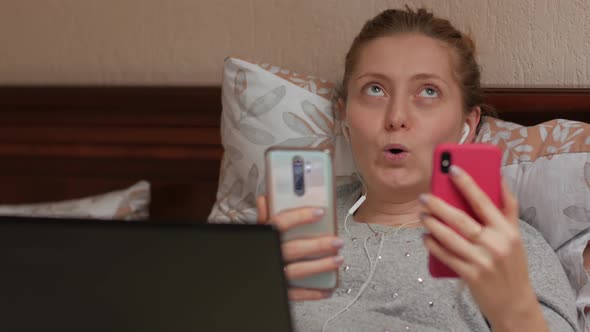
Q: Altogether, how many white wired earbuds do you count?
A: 2